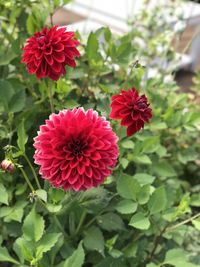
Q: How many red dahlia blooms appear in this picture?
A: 3